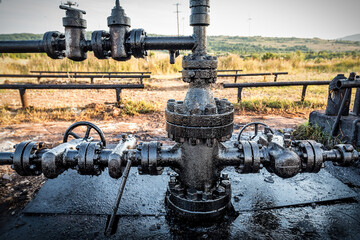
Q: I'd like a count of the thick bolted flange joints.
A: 11